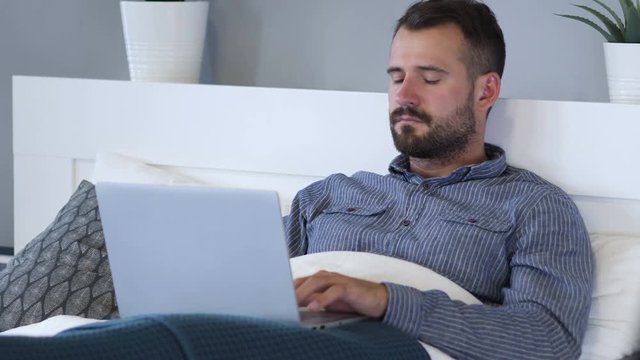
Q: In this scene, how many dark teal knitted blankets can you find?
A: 1